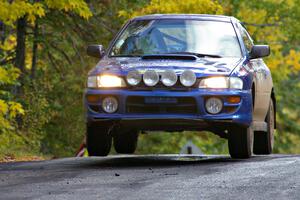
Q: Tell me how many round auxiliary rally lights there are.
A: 4